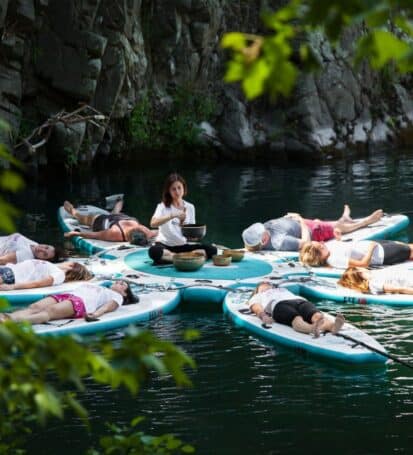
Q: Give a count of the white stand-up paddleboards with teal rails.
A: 8